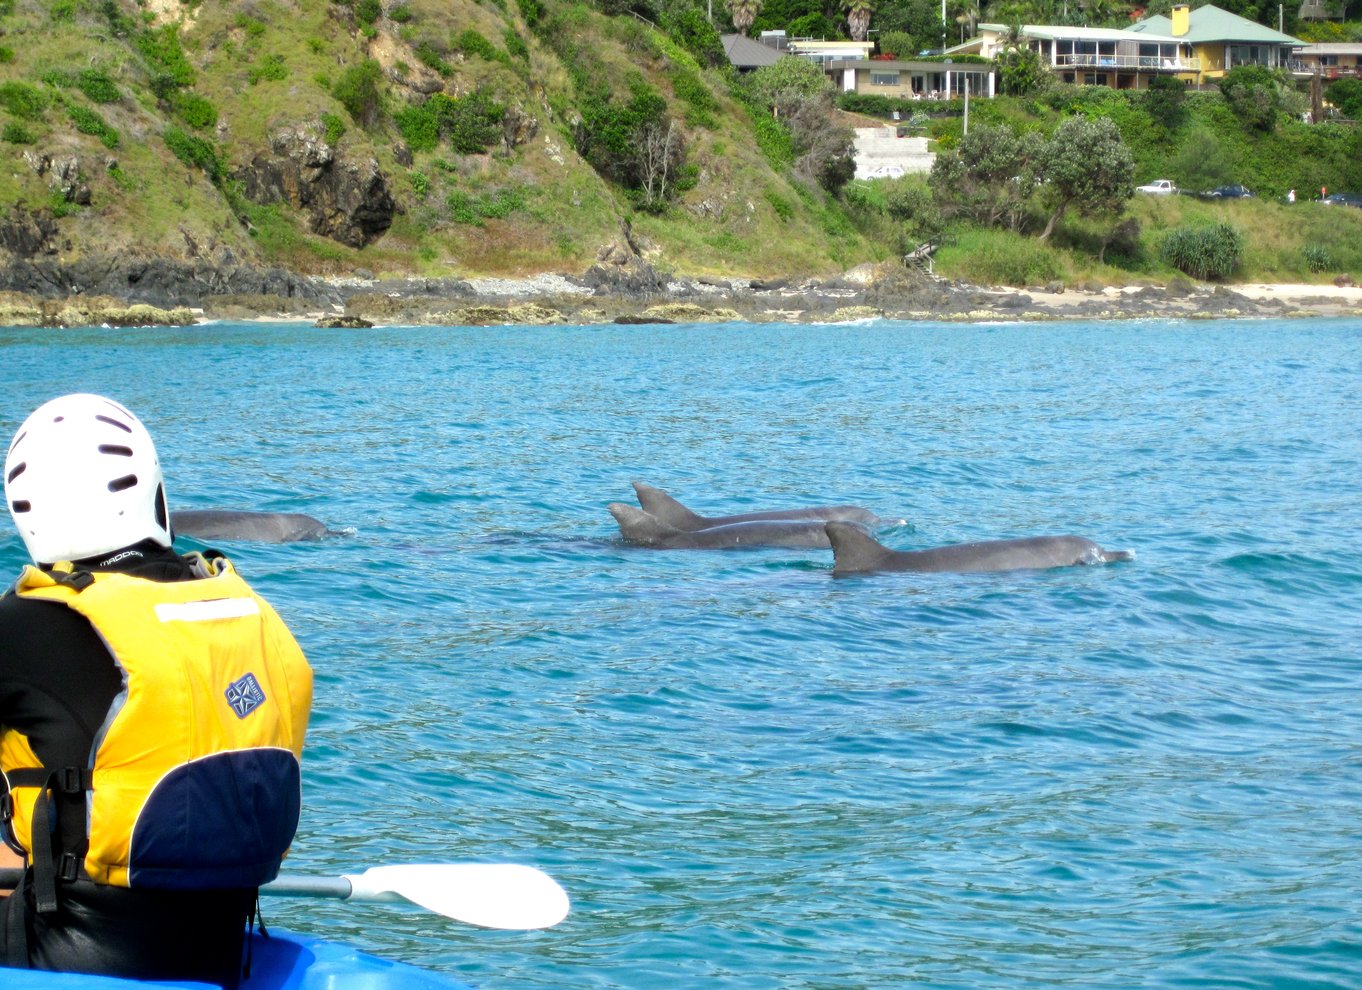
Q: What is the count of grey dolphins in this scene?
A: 4